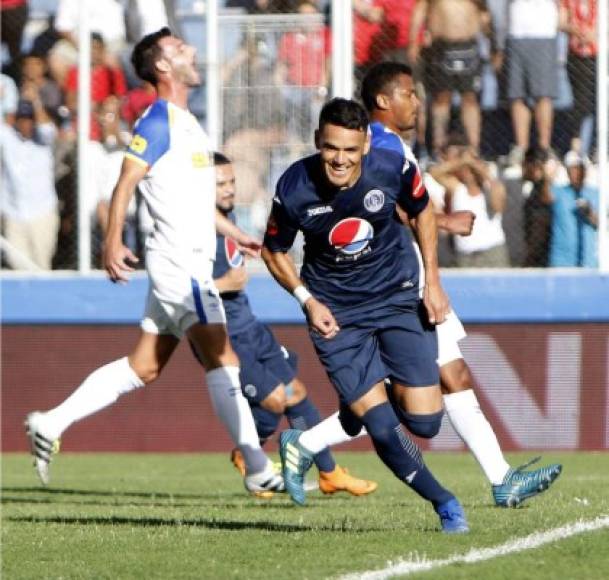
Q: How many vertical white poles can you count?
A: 4